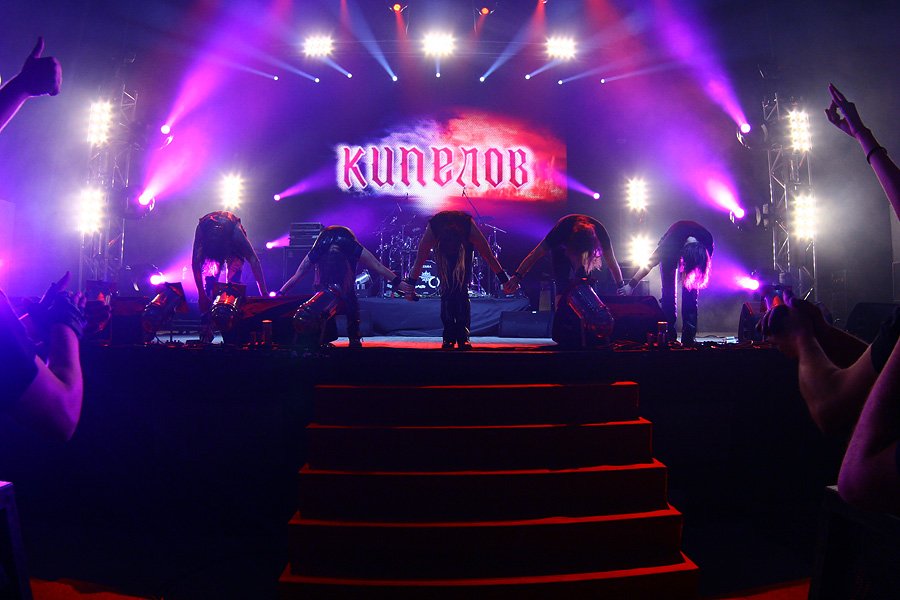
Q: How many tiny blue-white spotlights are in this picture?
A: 9